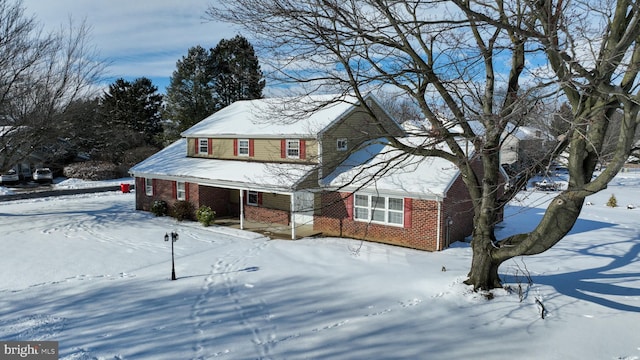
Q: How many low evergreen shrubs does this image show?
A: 3